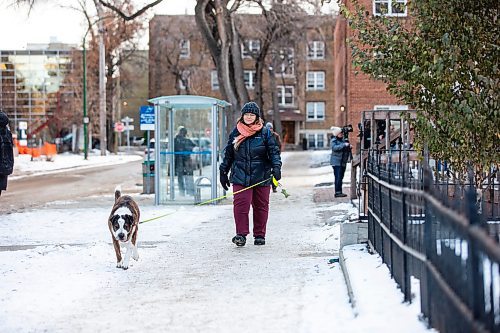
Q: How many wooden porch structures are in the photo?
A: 1